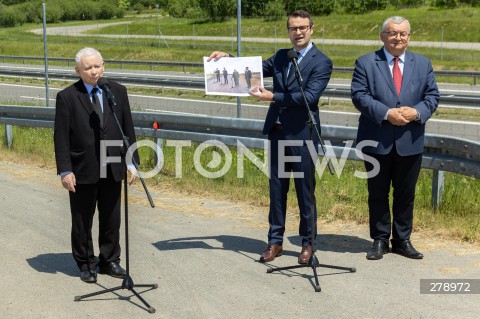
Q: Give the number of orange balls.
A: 0